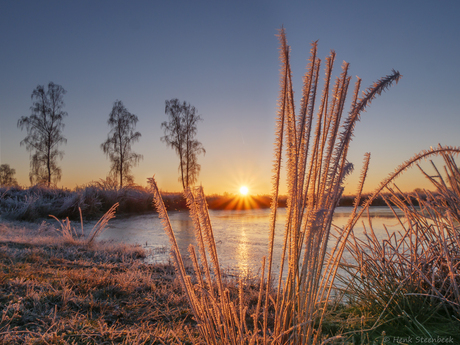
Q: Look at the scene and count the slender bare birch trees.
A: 3